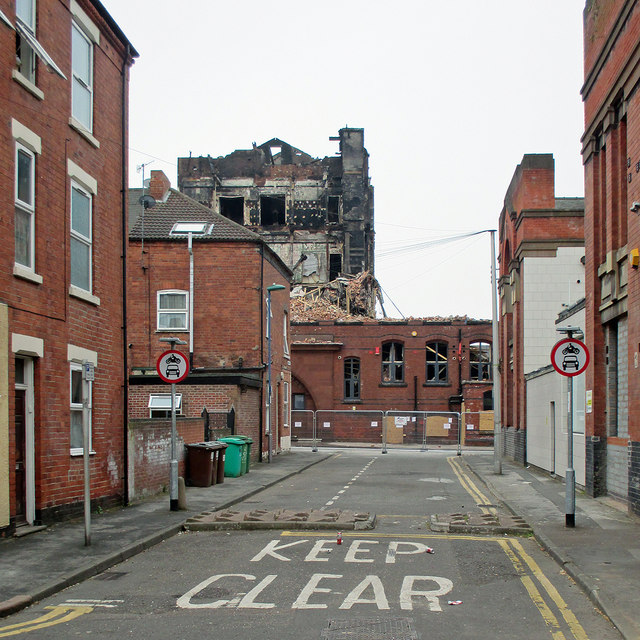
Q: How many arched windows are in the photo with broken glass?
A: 4